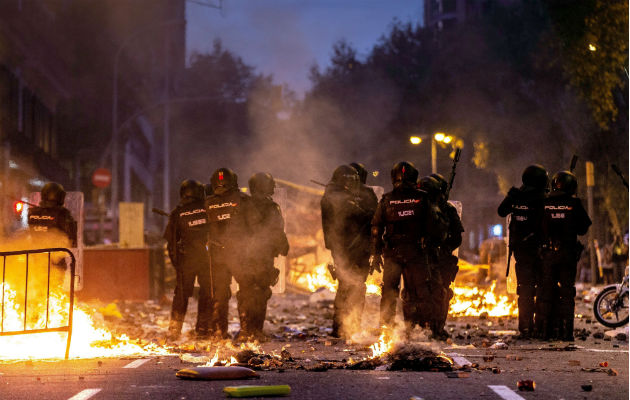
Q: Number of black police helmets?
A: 11